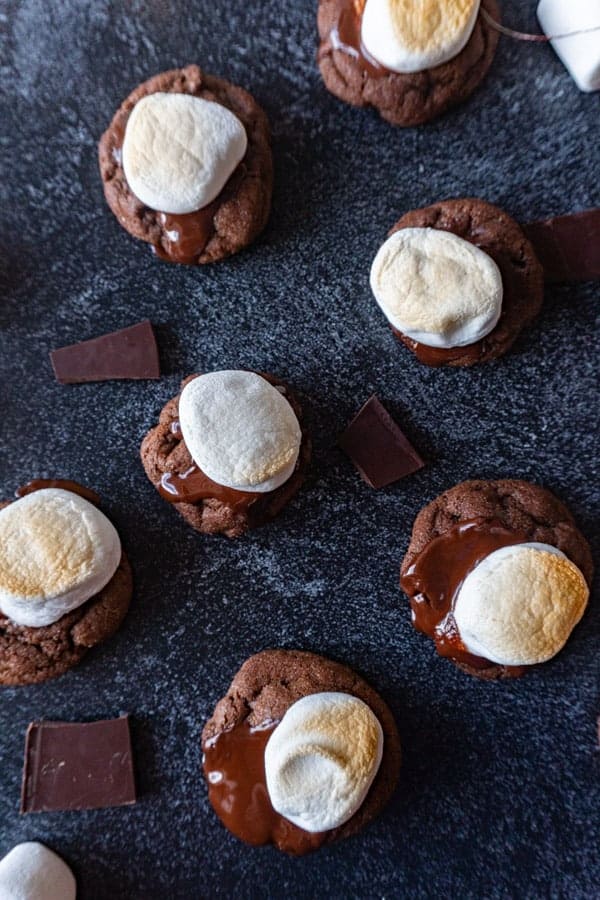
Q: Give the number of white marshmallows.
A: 9